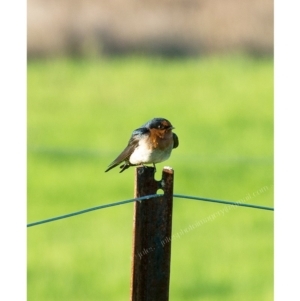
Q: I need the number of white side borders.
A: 2